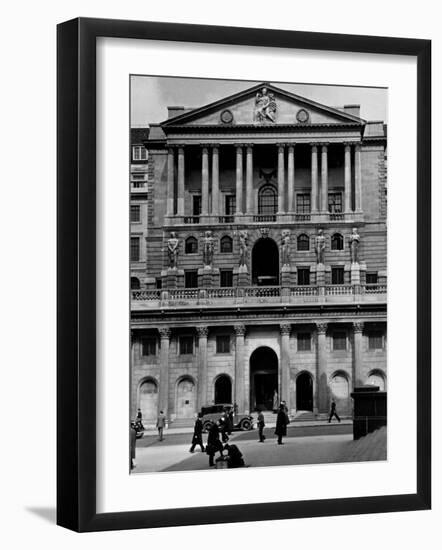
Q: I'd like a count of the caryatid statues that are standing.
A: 6